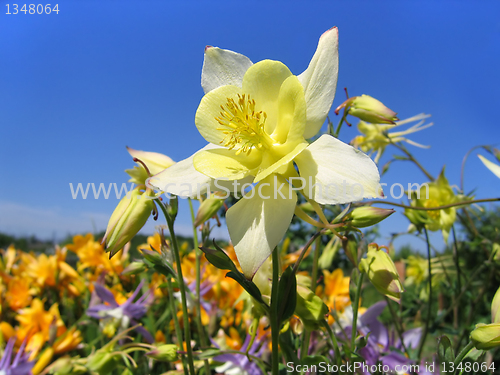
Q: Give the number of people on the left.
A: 0